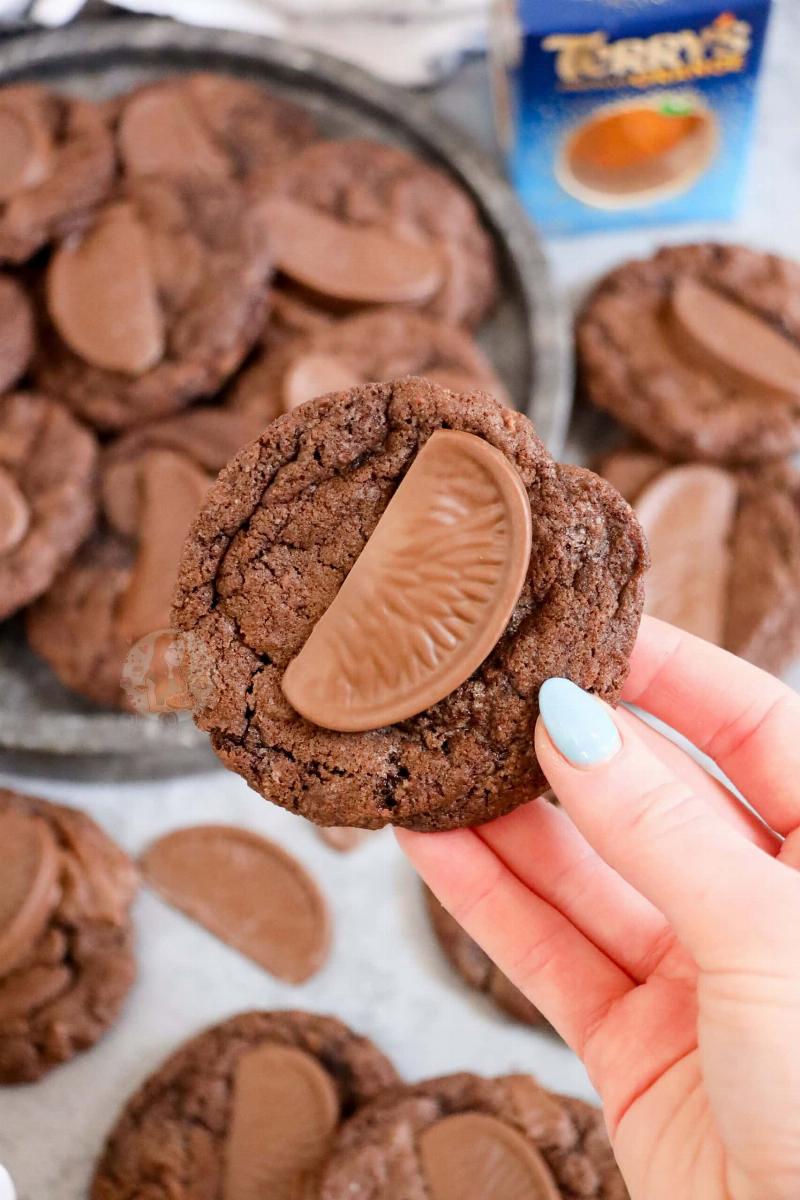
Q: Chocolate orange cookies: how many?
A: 15